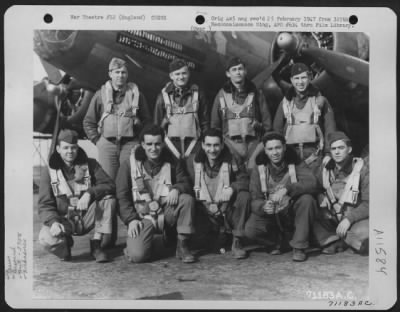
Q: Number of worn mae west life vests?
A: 9